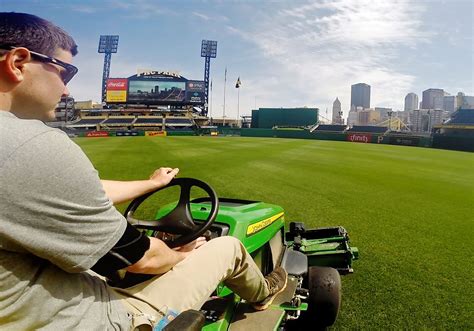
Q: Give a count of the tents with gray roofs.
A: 0